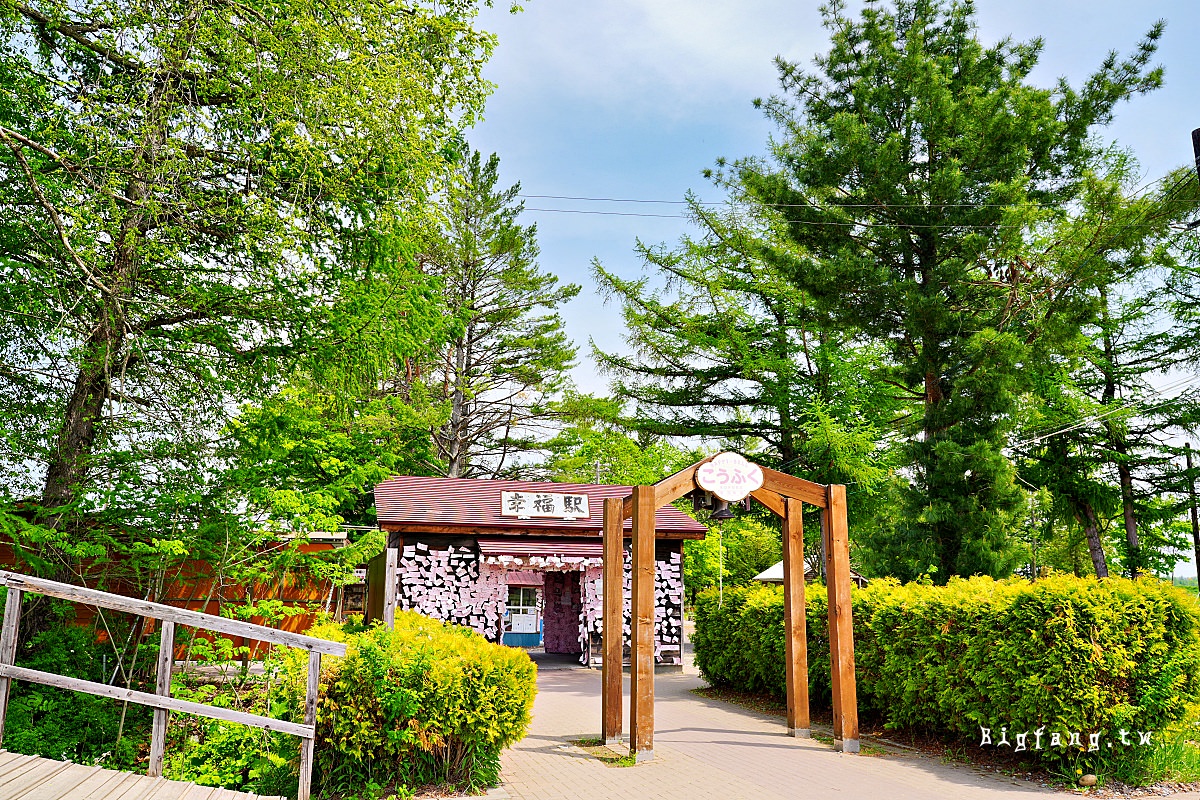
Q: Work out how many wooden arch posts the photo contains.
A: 4